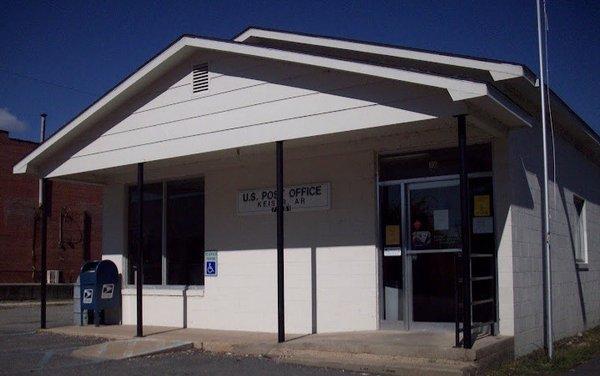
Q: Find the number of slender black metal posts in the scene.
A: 4